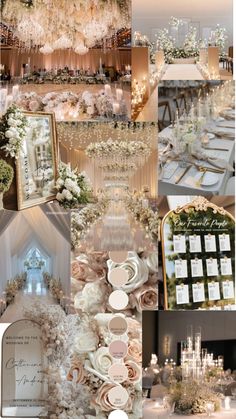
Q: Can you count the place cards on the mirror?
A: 12